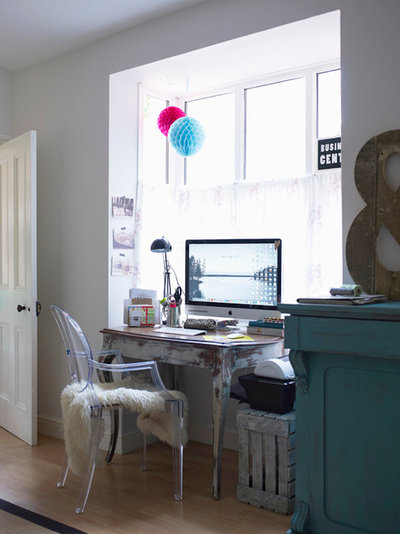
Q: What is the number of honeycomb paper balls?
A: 2